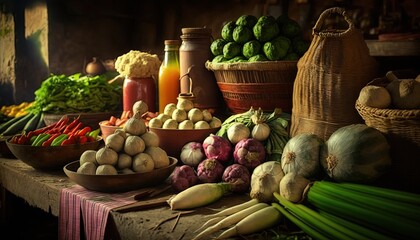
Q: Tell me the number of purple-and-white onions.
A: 6